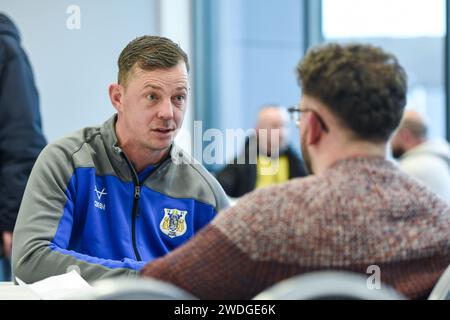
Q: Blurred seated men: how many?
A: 2